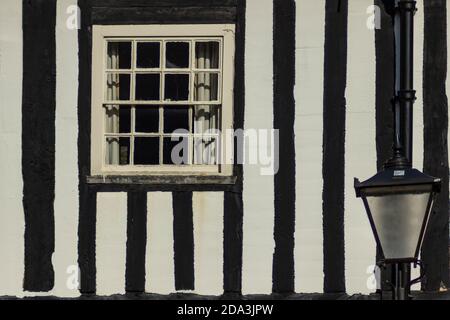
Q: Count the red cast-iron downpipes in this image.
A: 0